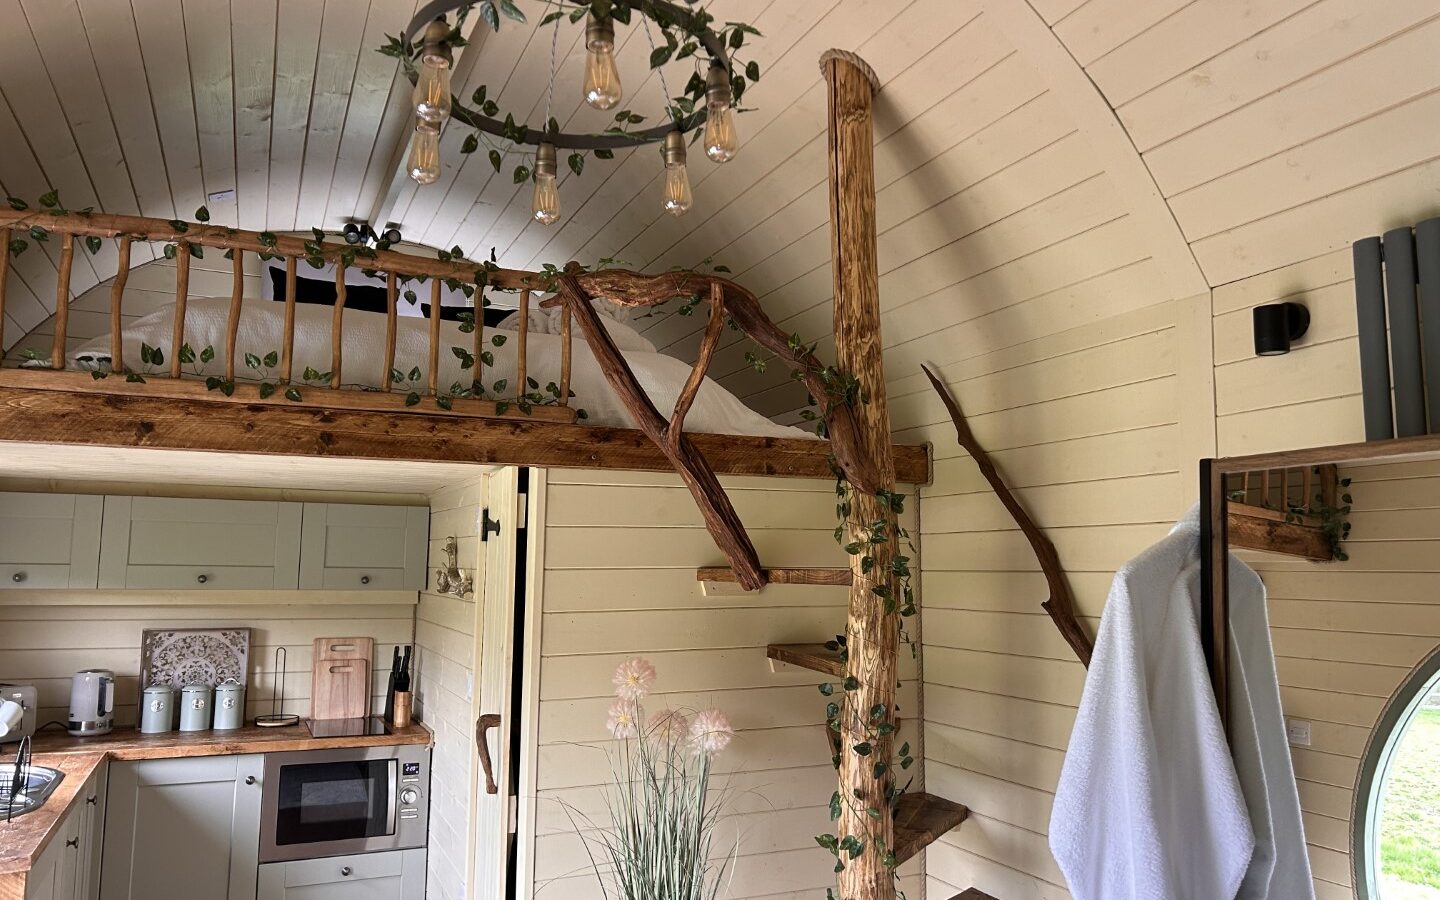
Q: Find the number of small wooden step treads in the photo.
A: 5